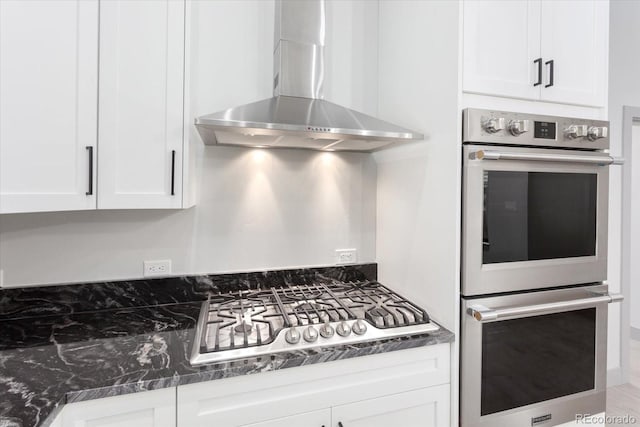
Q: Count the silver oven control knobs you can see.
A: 4